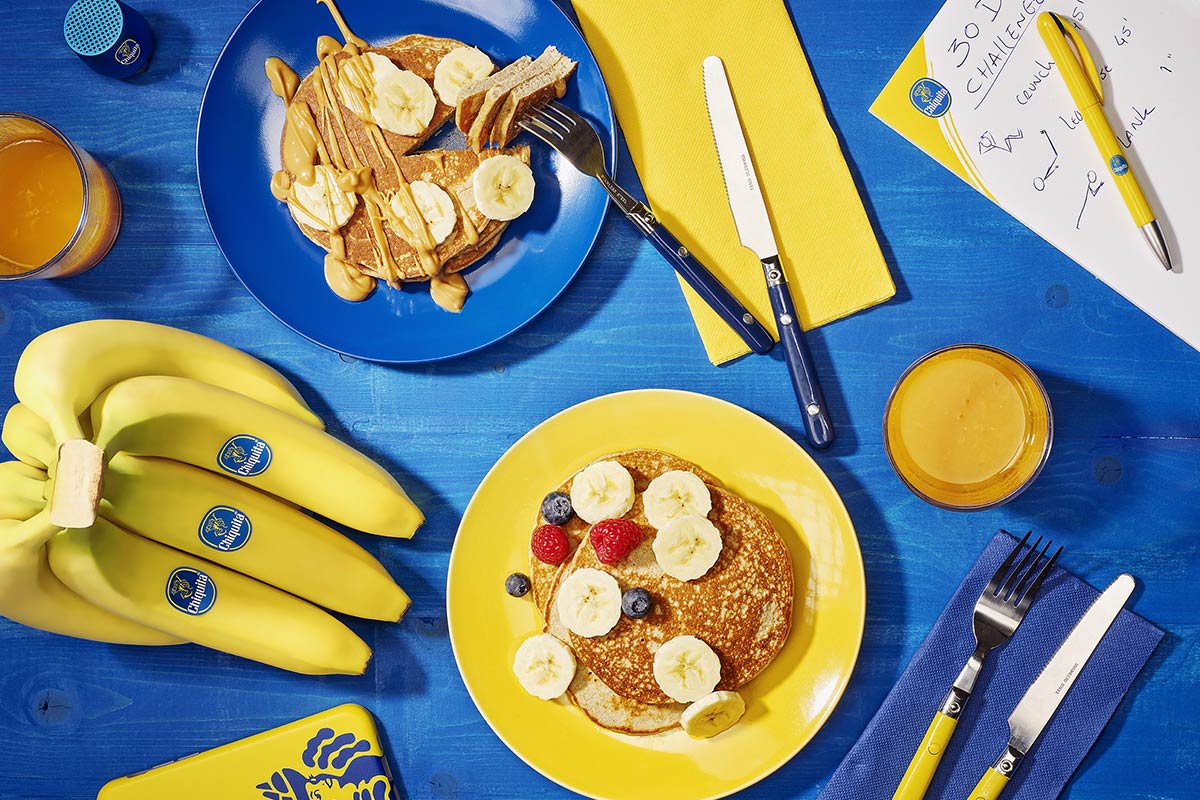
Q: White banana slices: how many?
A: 13